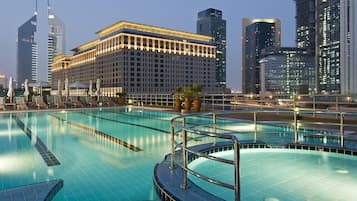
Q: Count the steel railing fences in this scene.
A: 2